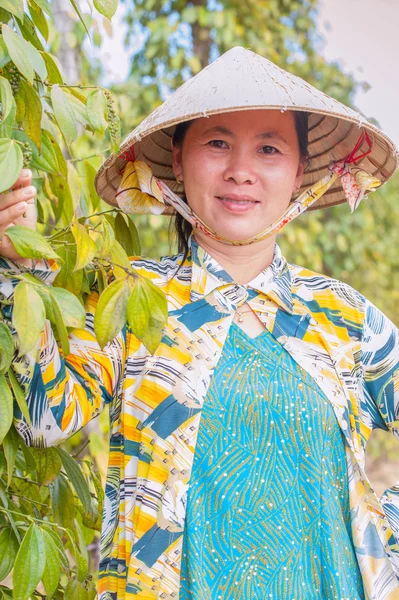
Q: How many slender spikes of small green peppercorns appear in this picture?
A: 3